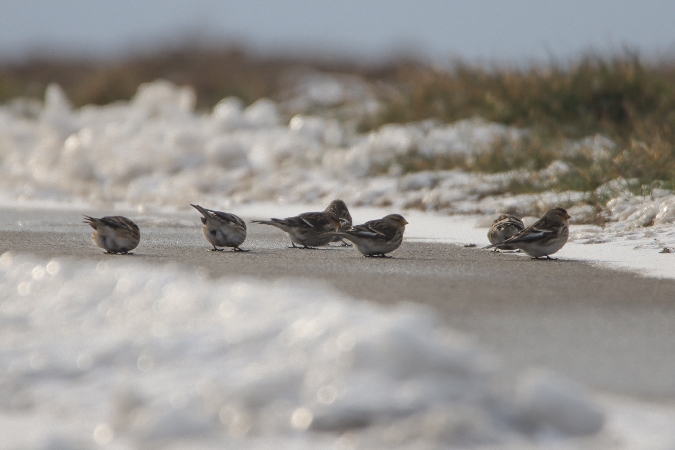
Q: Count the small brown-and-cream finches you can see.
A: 7